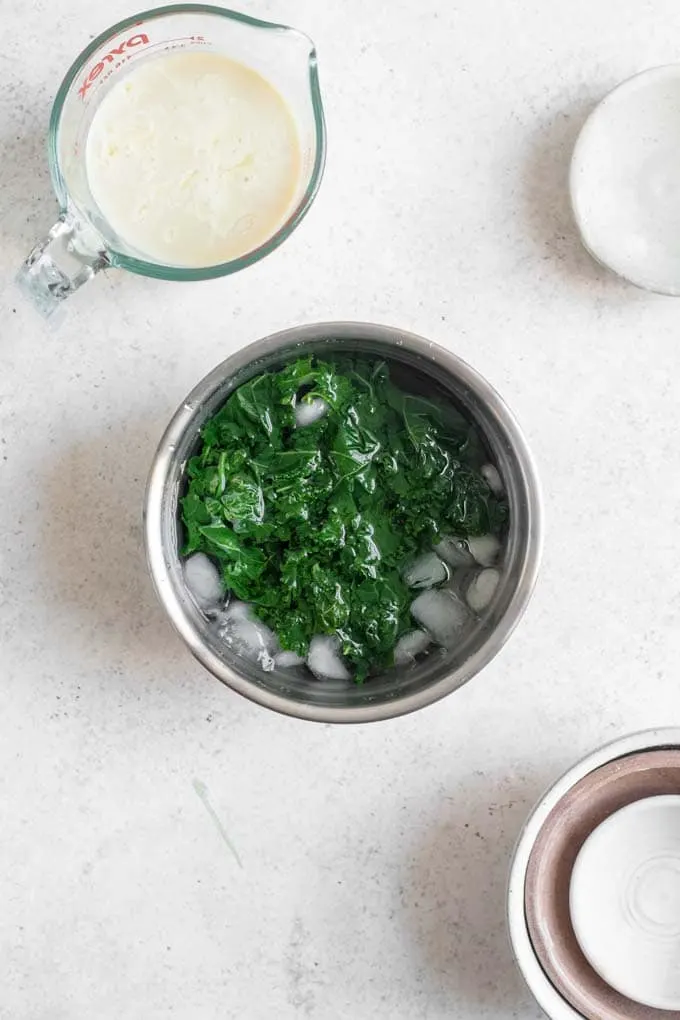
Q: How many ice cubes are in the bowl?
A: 12